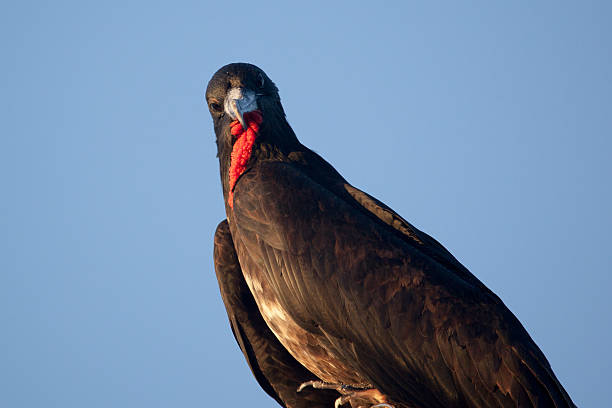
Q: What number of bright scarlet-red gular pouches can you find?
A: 1